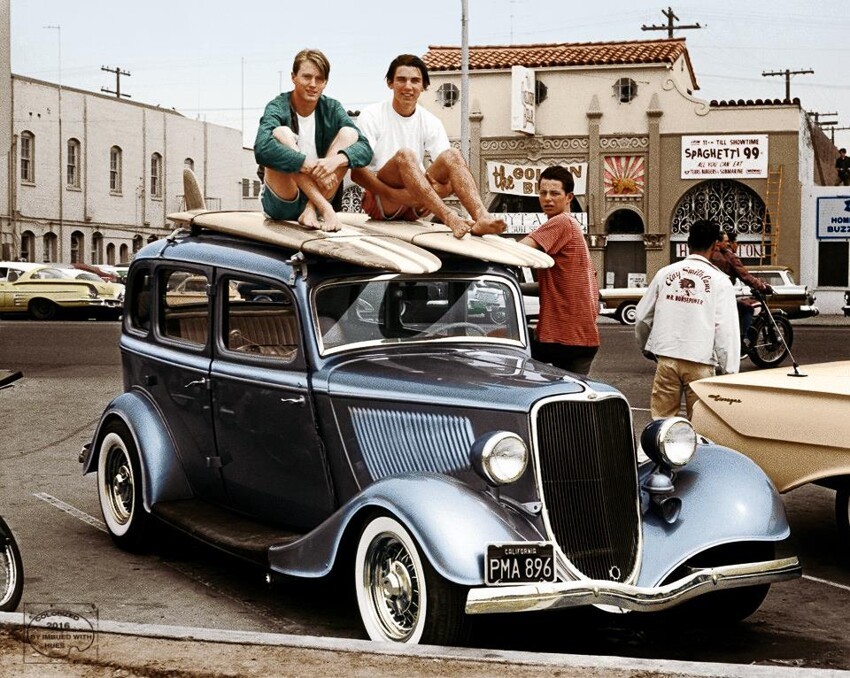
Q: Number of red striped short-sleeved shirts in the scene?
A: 1